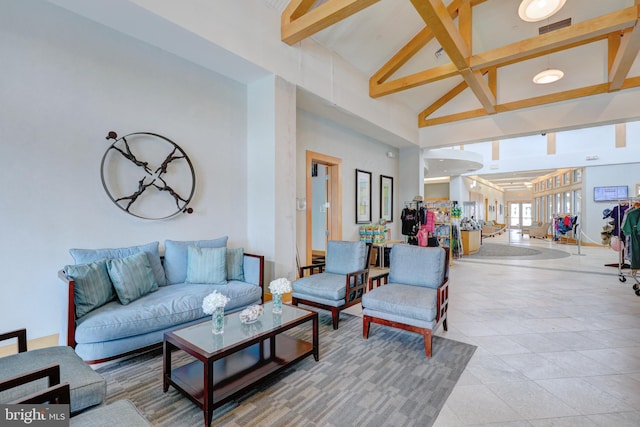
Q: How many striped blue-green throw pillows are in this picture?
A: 4